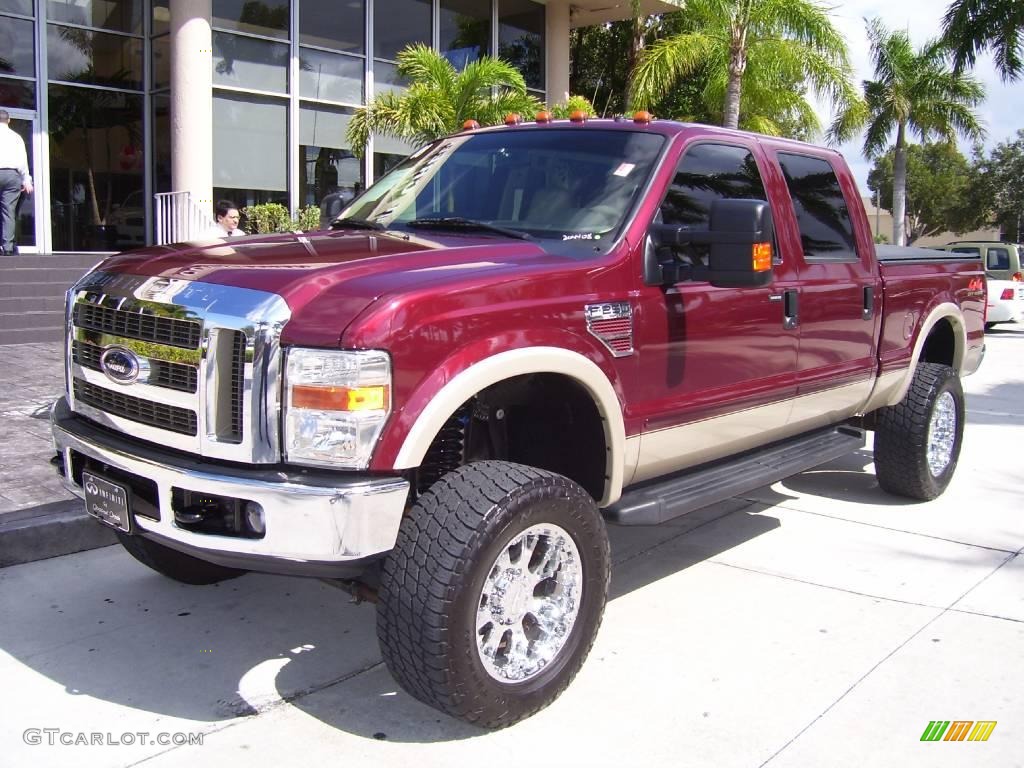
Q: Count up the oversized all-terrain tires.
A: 3